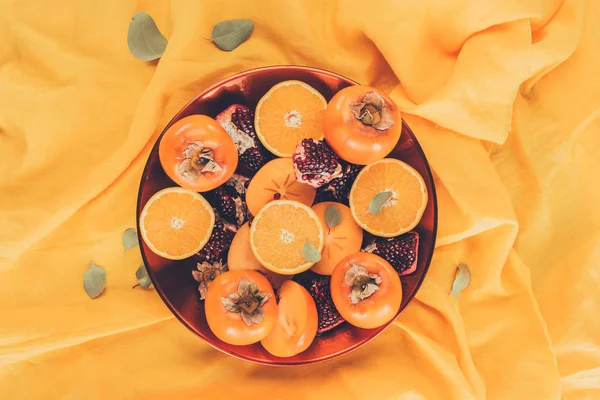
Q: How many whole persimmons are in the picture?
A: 4